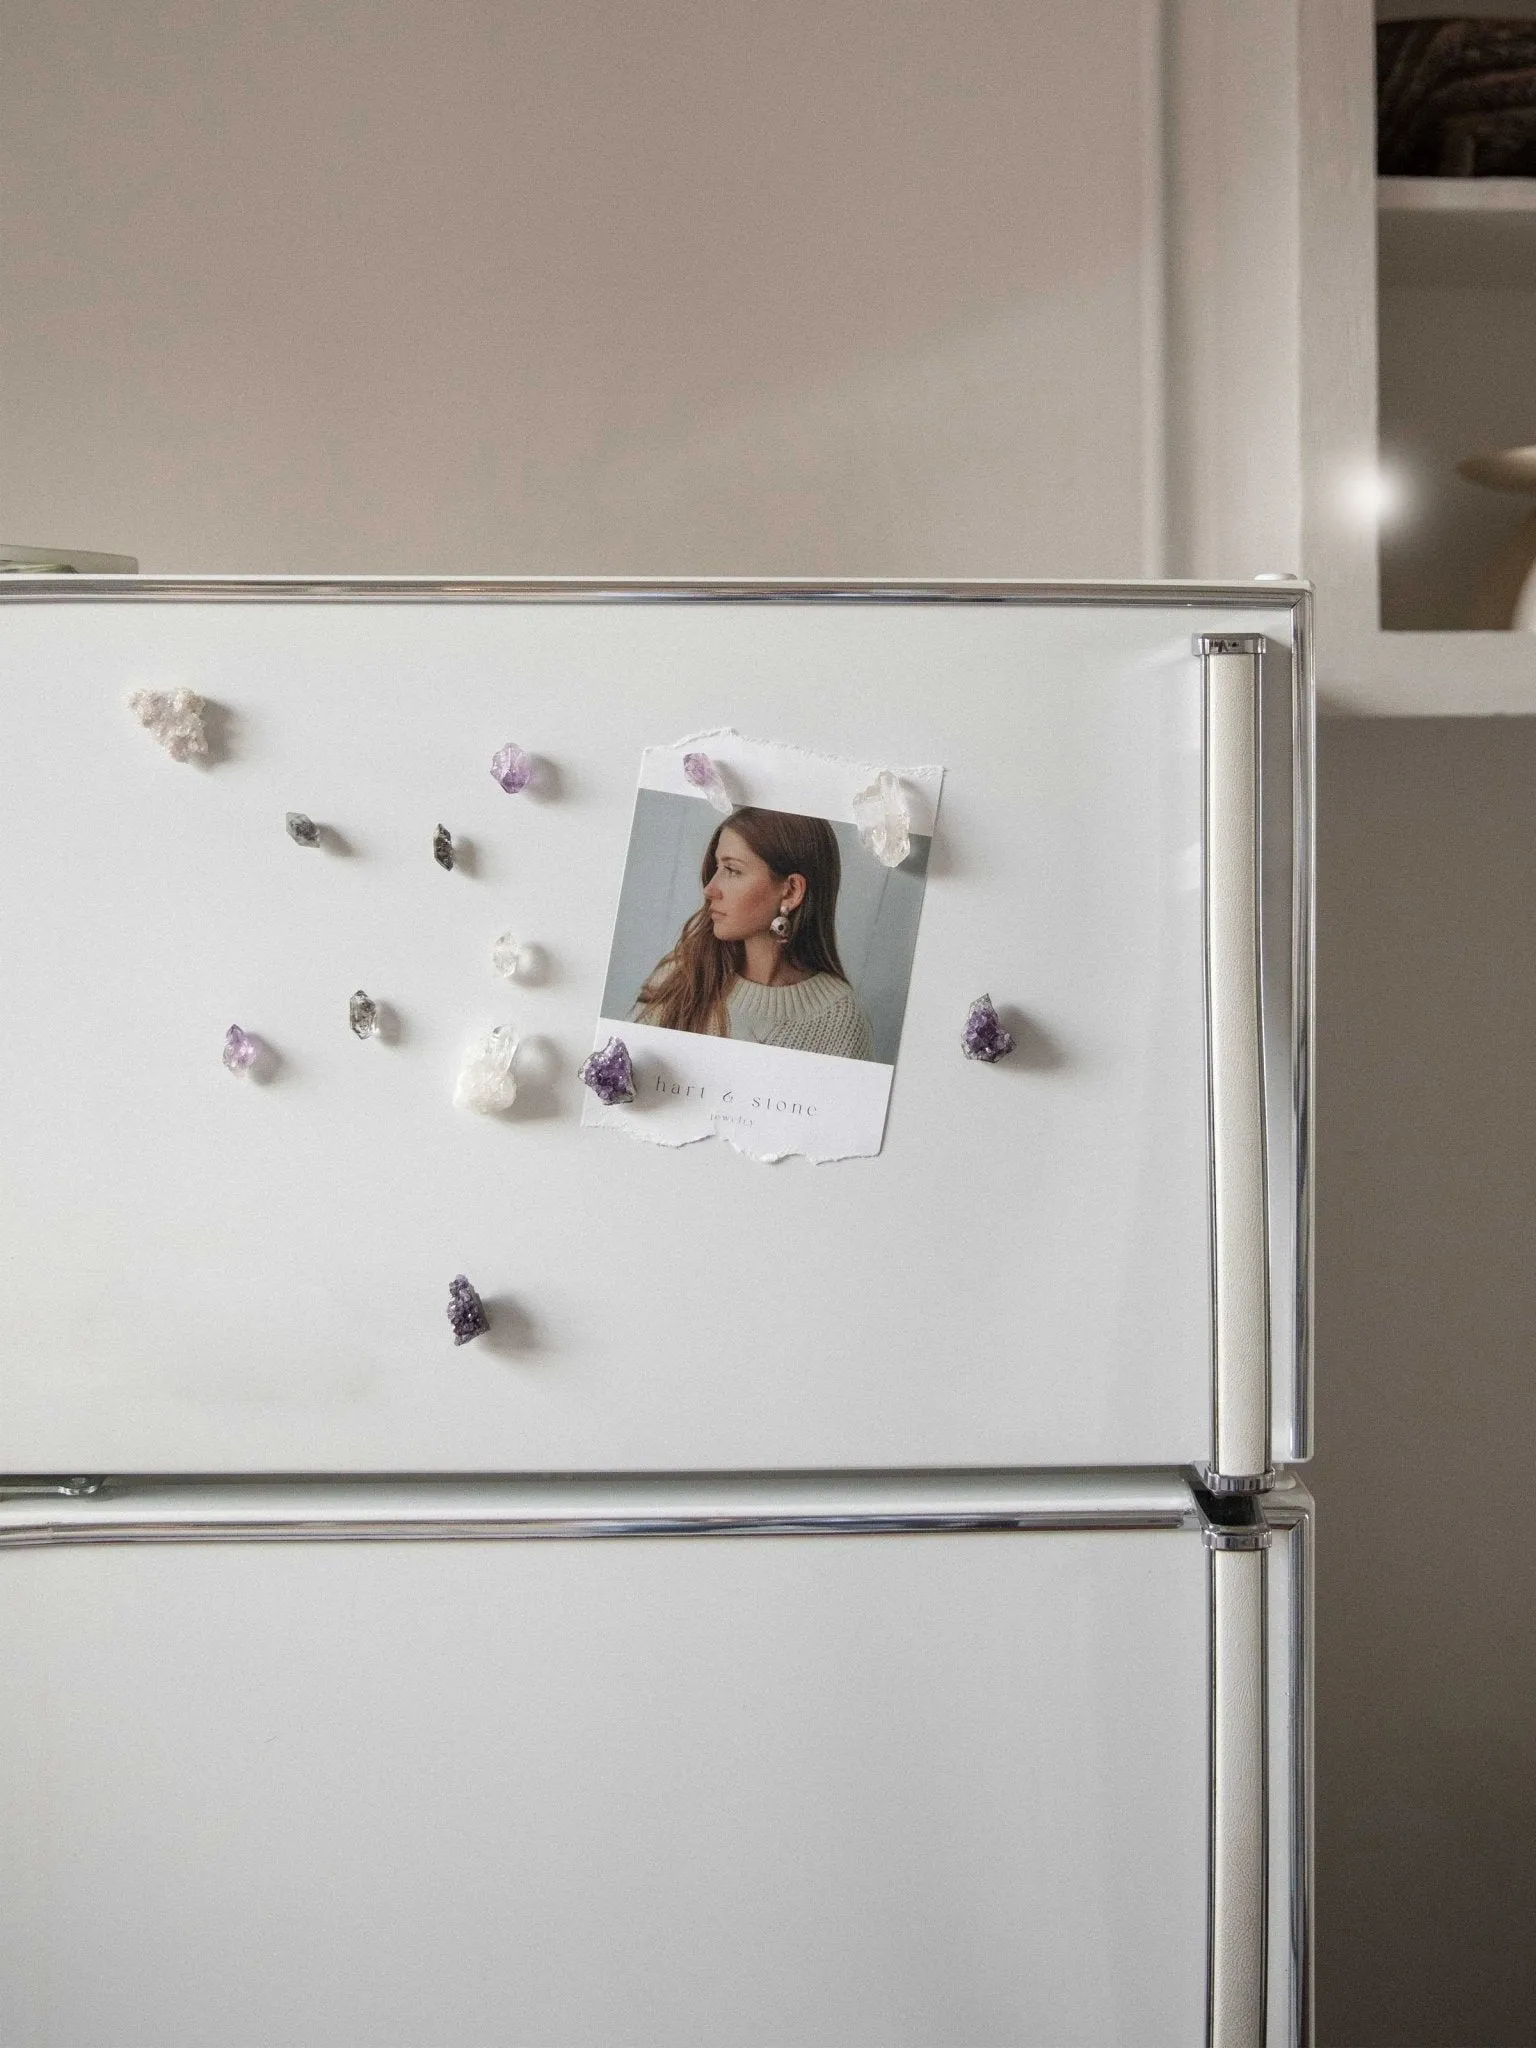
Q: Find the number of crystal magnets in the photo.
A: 13